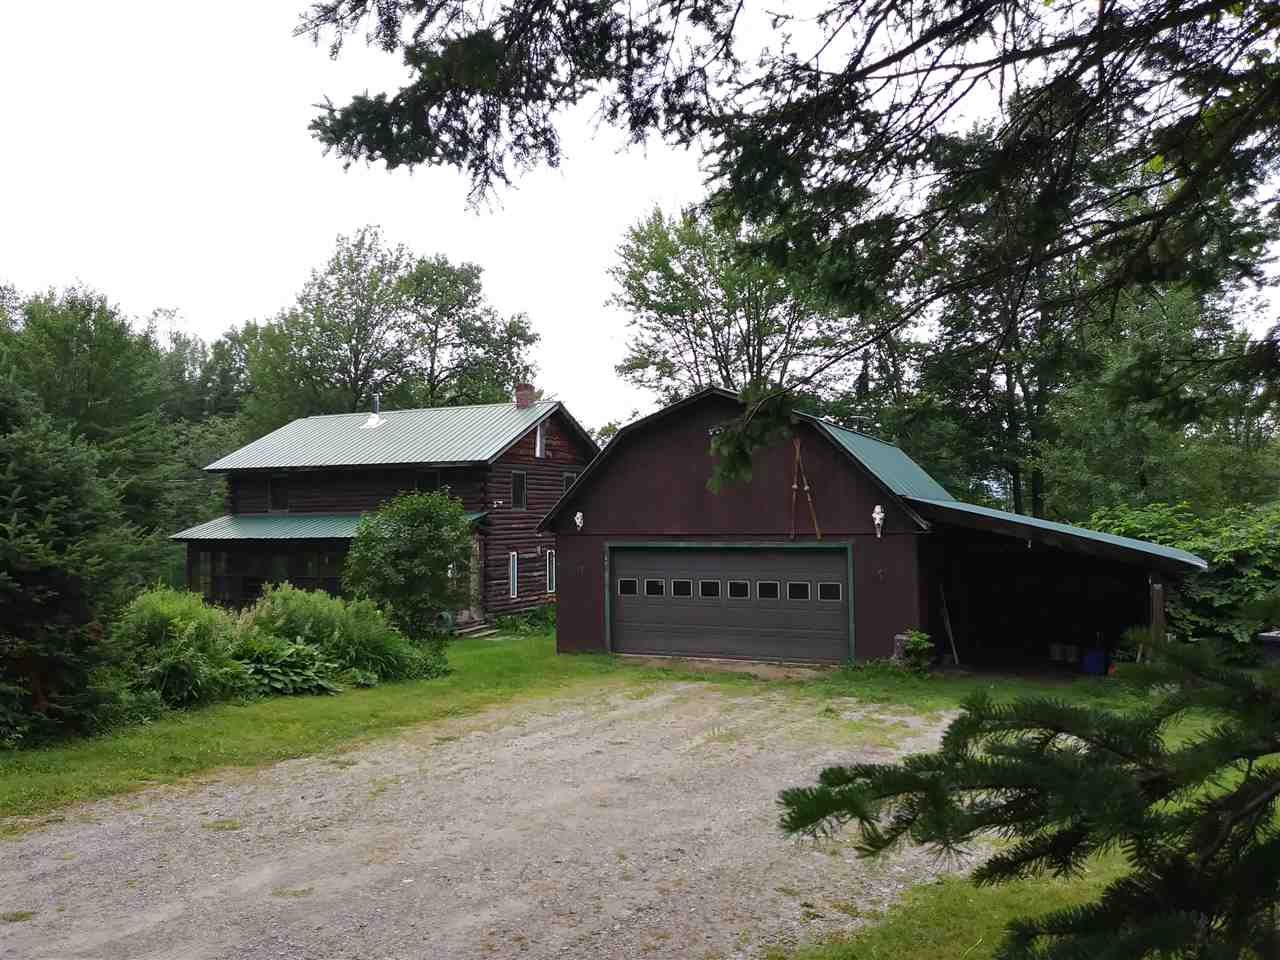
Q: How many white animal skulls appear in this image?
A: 2